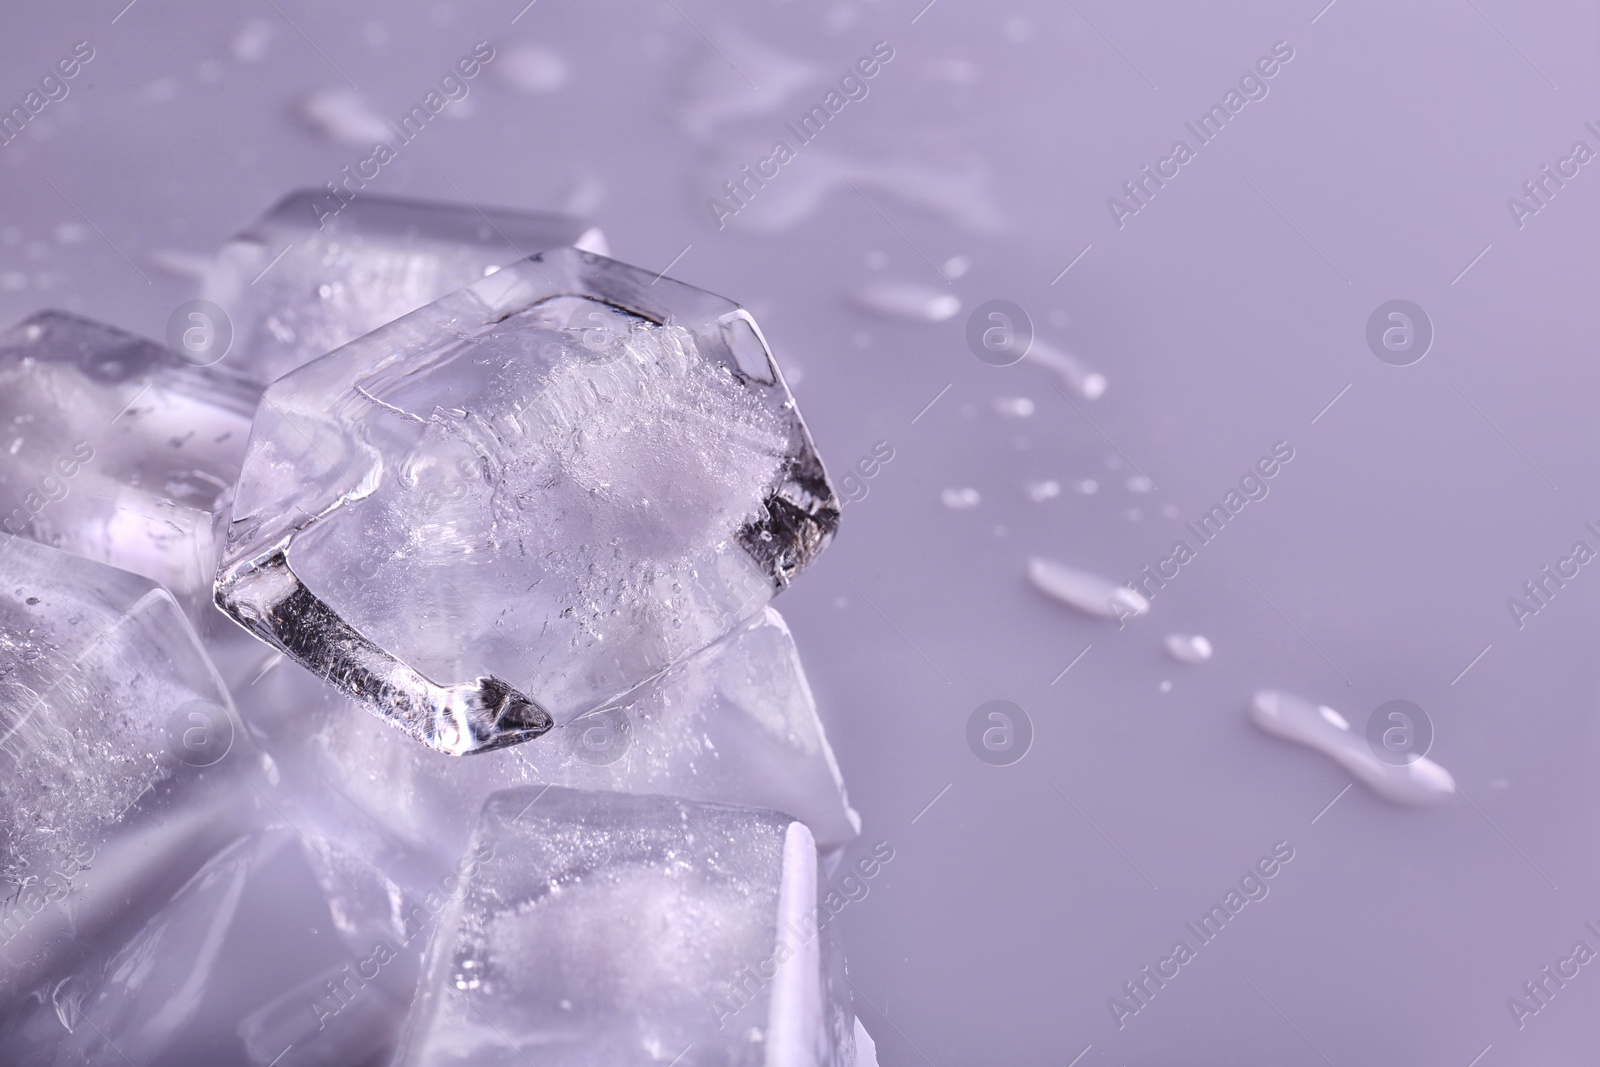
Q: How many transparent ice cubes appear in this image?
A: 6